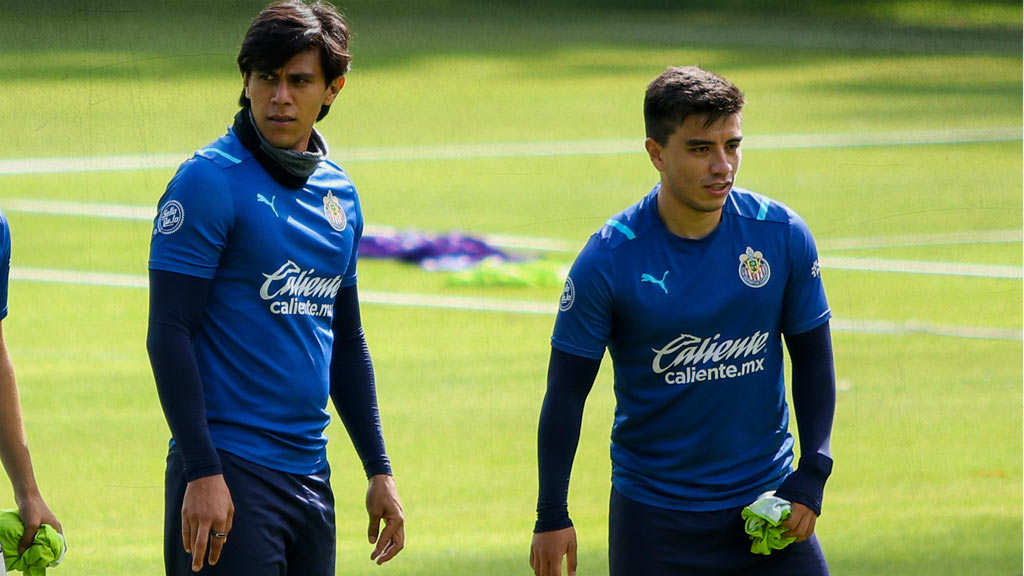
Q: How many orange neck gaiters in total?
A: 0